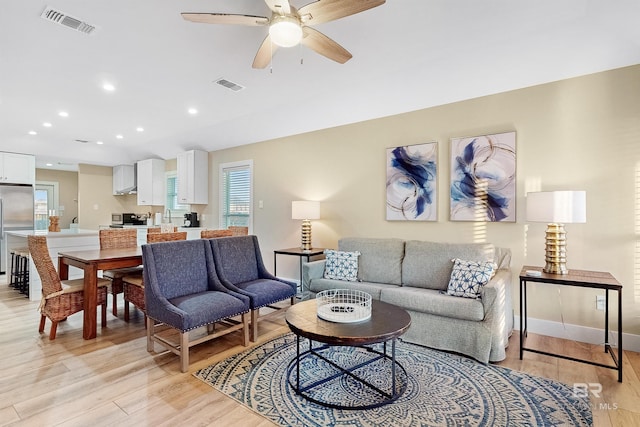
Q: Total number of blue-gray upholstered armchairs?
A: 2